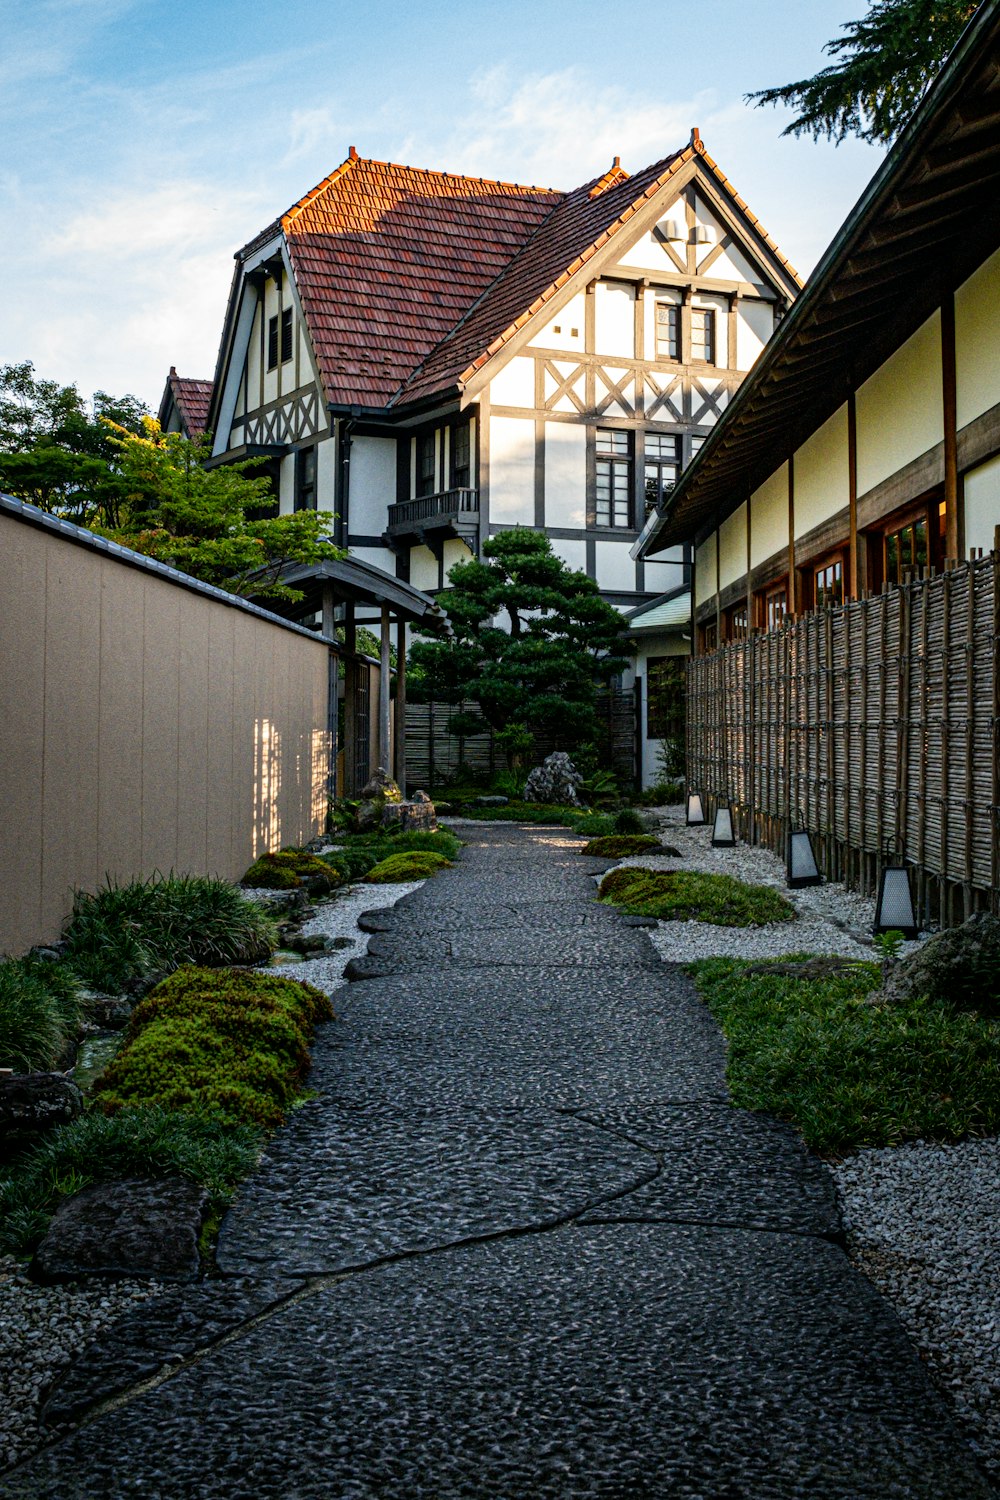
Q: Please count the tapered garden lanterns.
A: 4